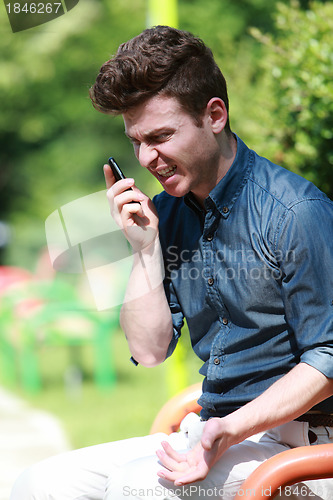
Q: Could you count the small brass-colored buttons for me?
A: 5